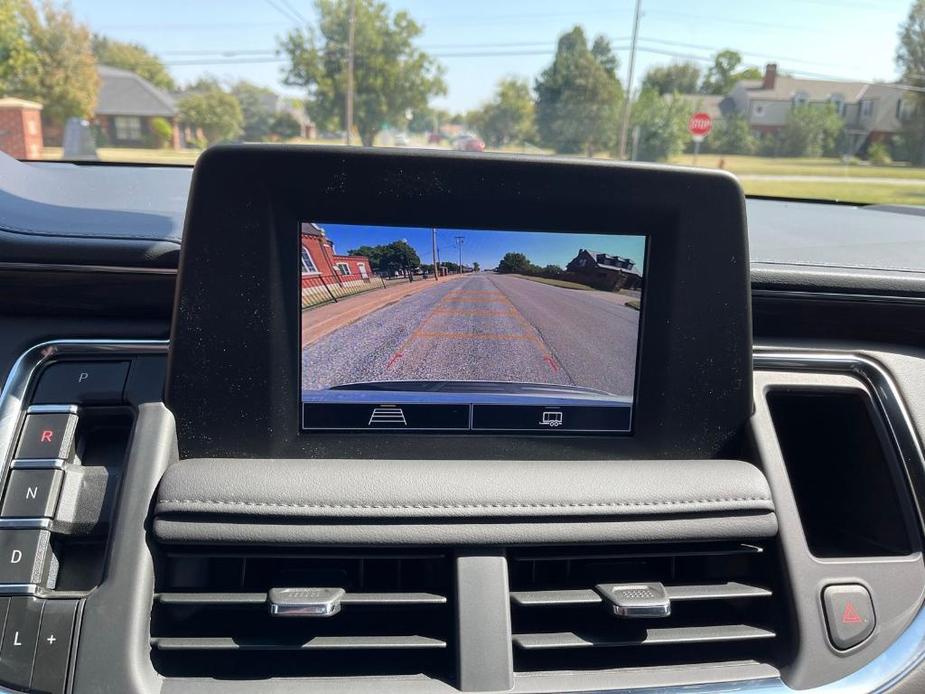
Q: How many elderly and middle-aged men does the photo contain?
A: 0